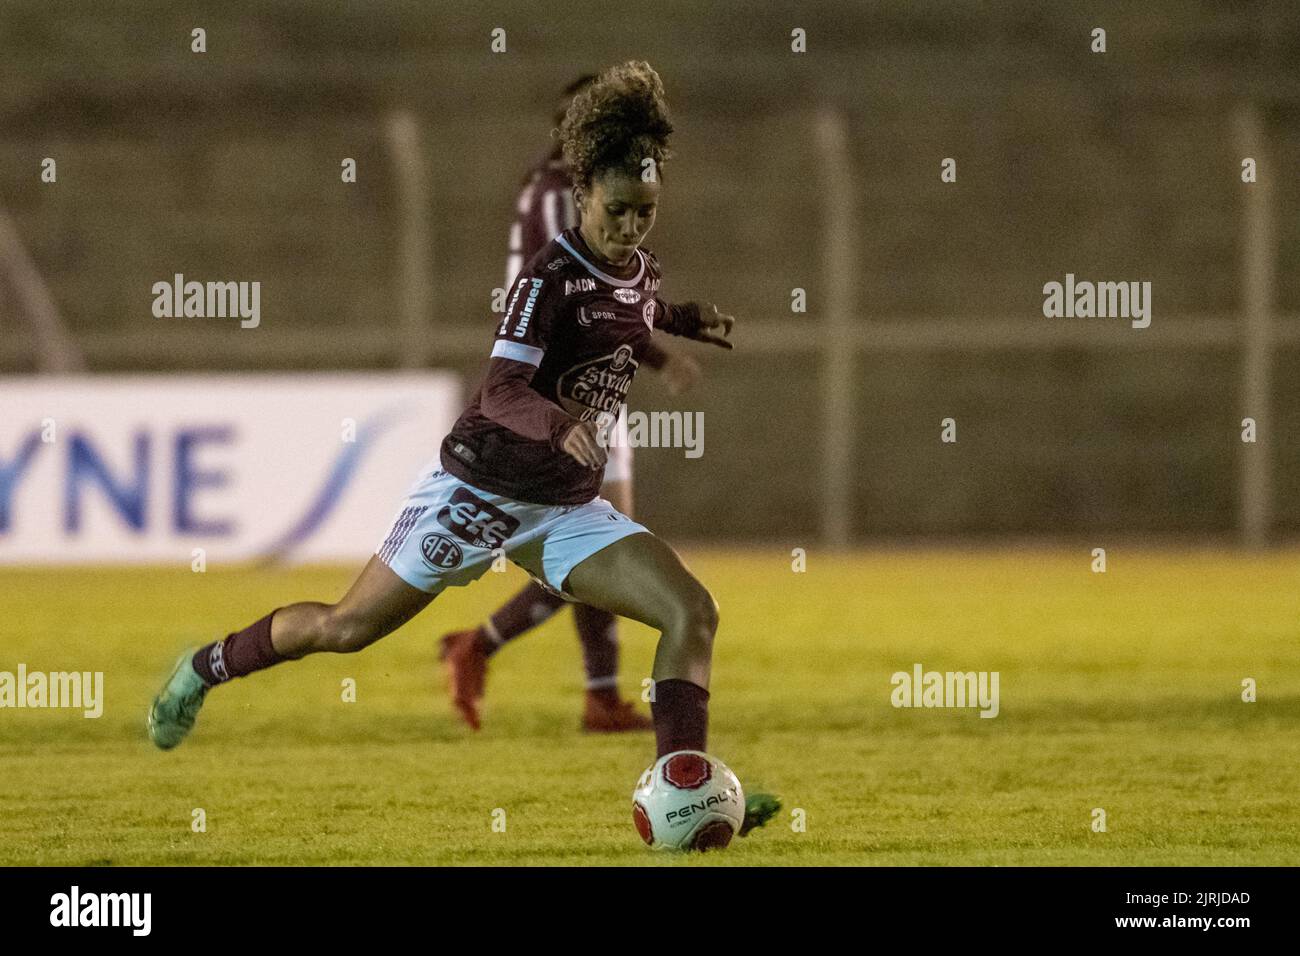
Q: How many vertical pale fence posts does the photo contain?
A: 3